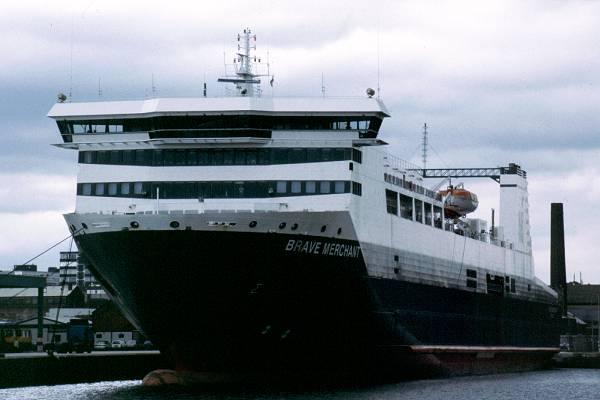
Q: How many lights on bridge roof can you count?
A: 2